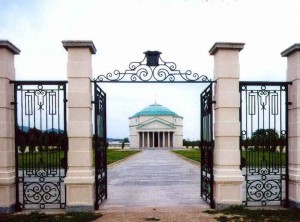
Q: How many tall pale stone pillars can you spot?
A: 4